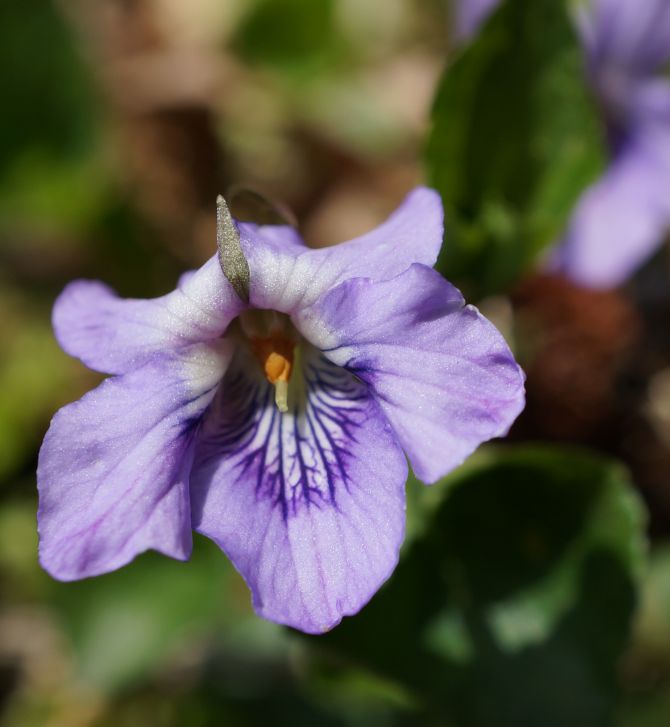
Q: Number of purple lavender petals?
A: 5